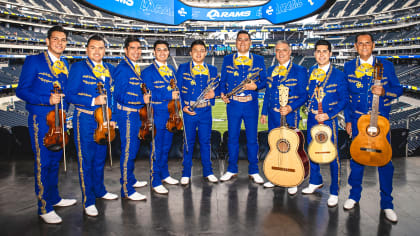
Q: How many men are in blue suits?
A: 9